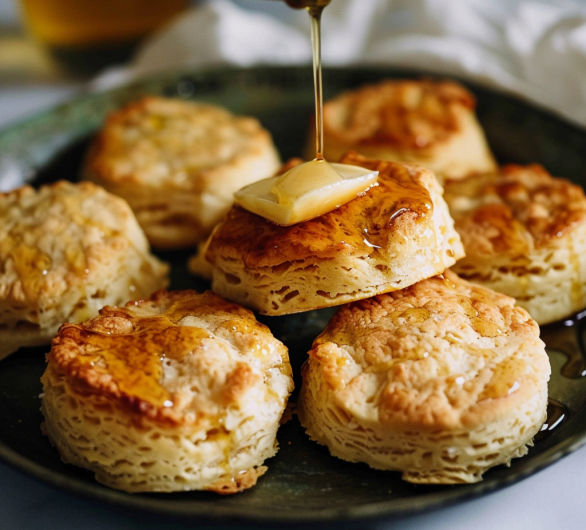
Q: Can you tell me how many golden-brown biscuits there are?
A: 7